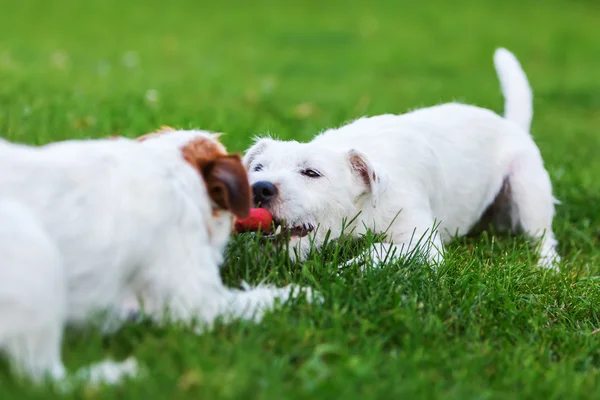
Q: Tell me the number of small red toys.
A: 1